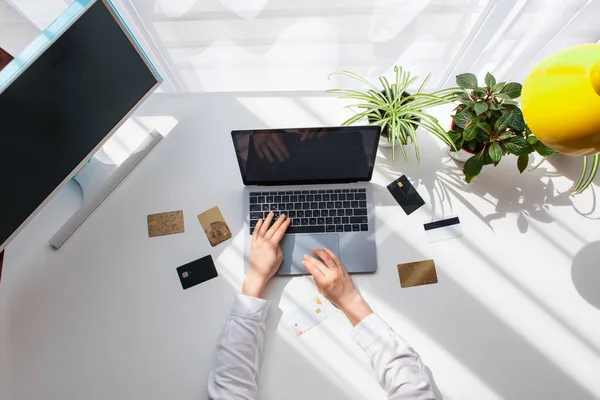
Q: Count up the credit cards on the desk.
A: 7